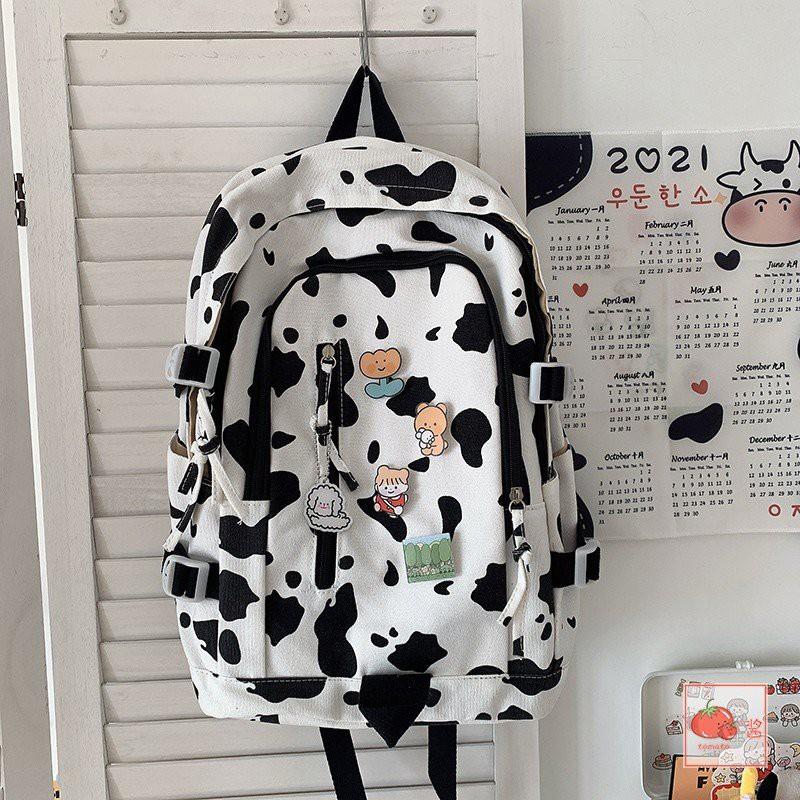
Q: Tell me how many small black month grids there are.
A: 12